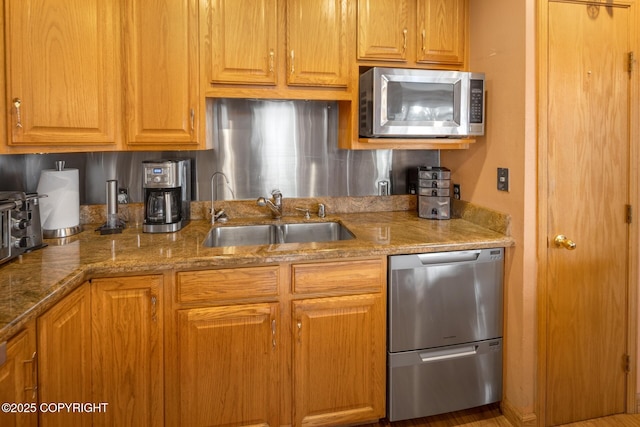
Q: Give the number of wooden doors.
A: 12